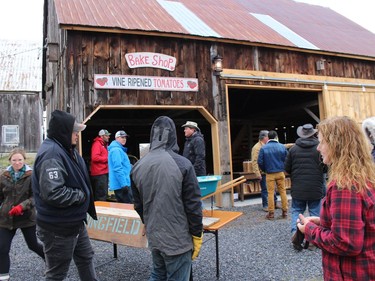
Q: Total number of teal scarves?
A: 1